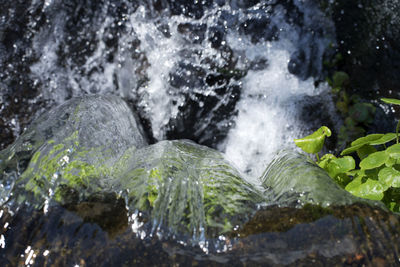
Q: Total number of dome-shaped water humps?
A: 3